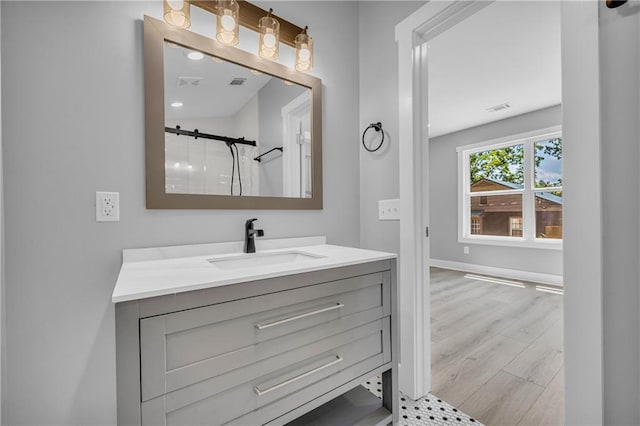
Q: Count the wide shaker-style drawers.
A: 2